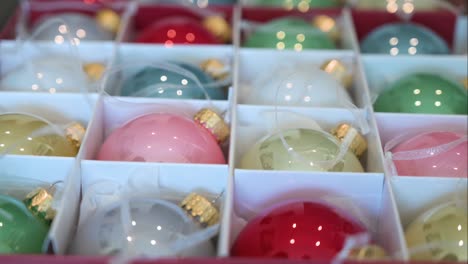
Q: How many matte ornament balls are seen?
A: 0